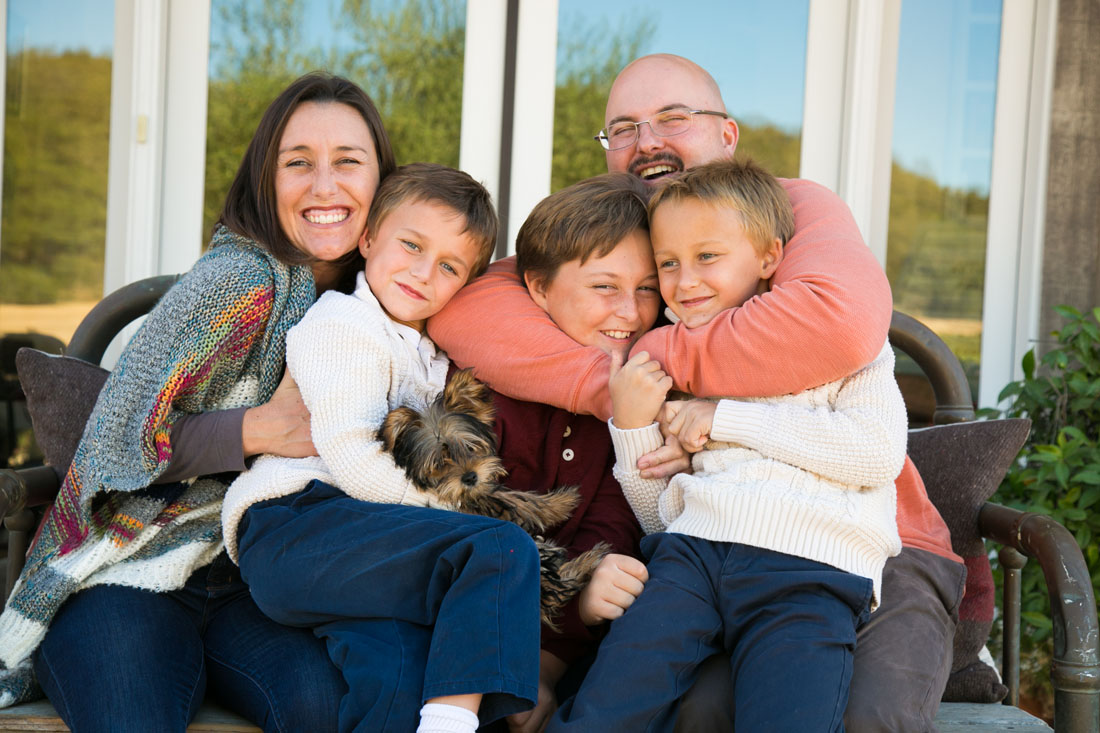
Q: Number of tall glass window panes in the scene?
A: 4